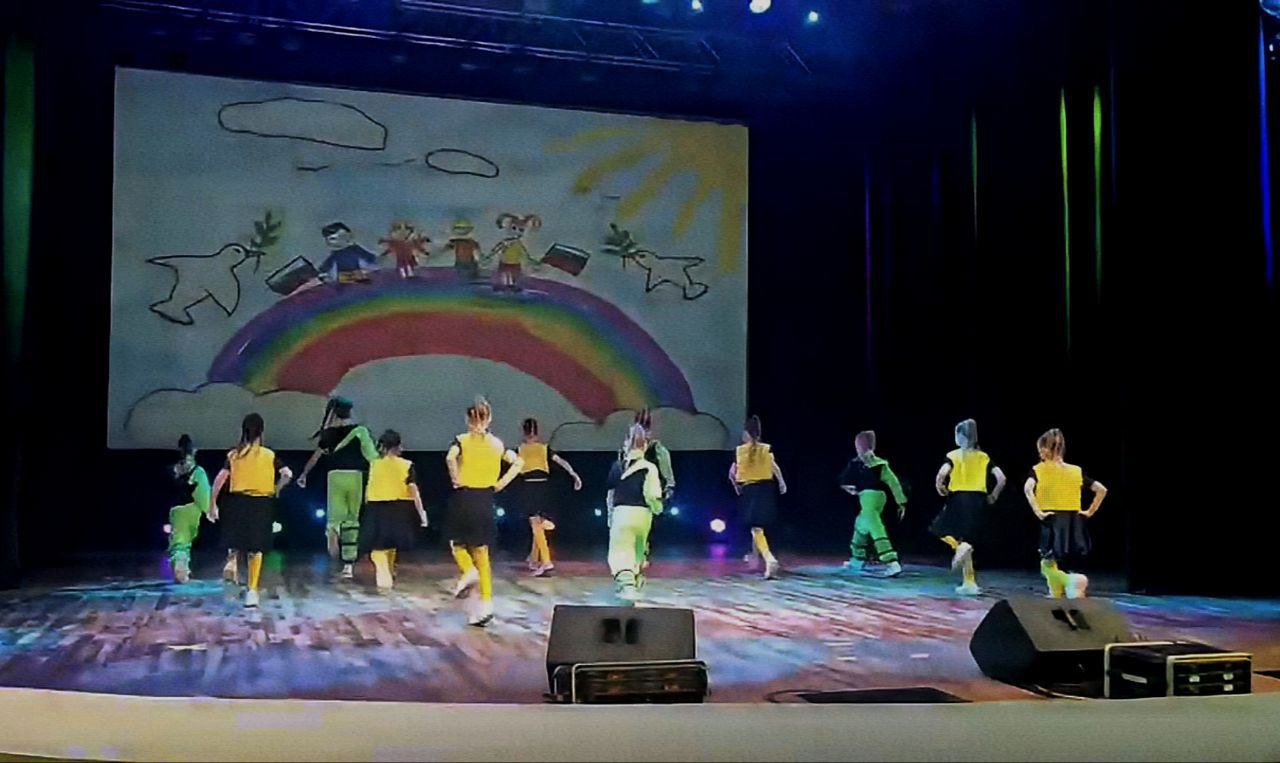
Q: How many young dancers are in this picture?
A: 12